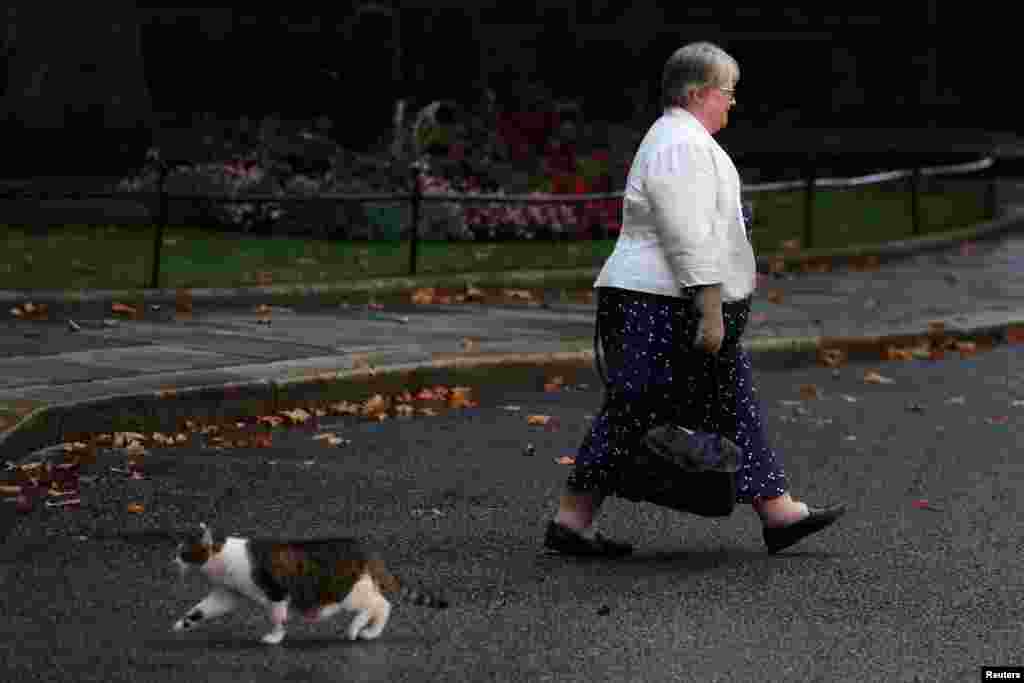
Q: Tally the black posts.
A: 5